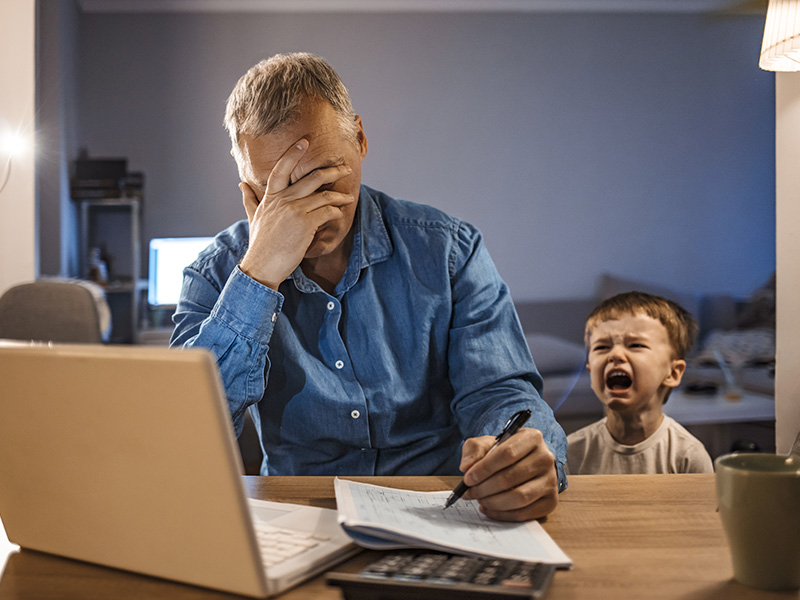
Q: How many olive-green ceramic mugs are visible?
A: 1